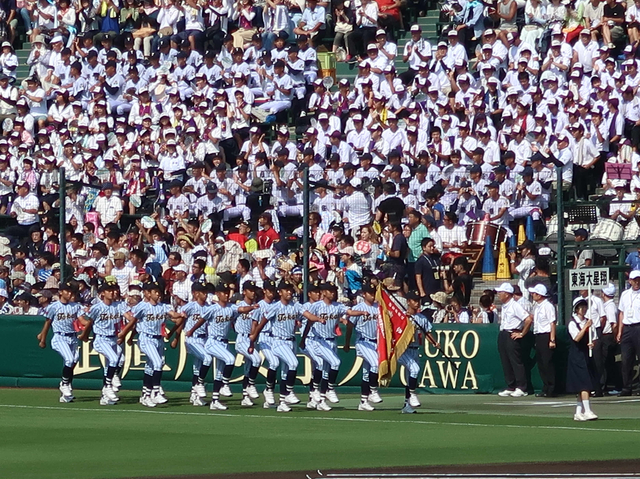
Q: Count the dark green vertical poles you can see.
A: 3